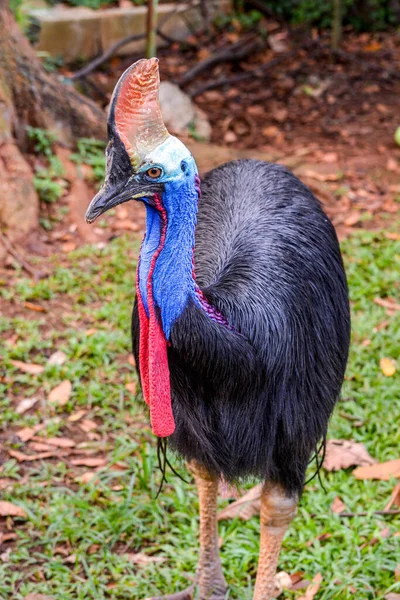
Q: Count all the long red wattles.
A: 2